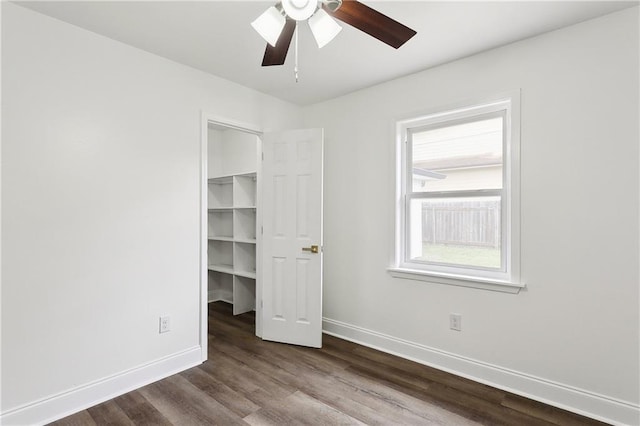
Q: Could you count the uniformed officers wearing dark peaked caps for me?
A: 0